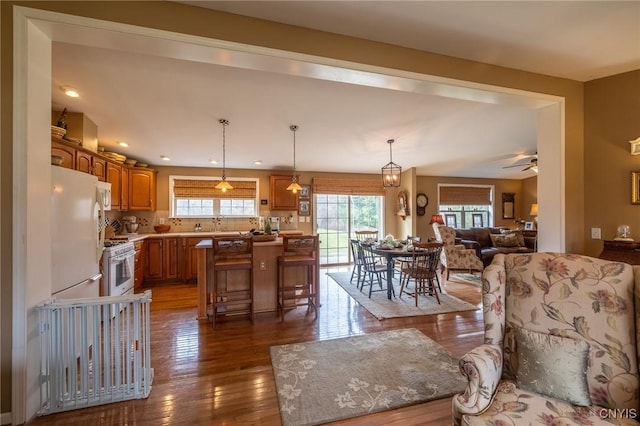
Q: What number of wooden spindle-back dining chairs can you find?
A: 6